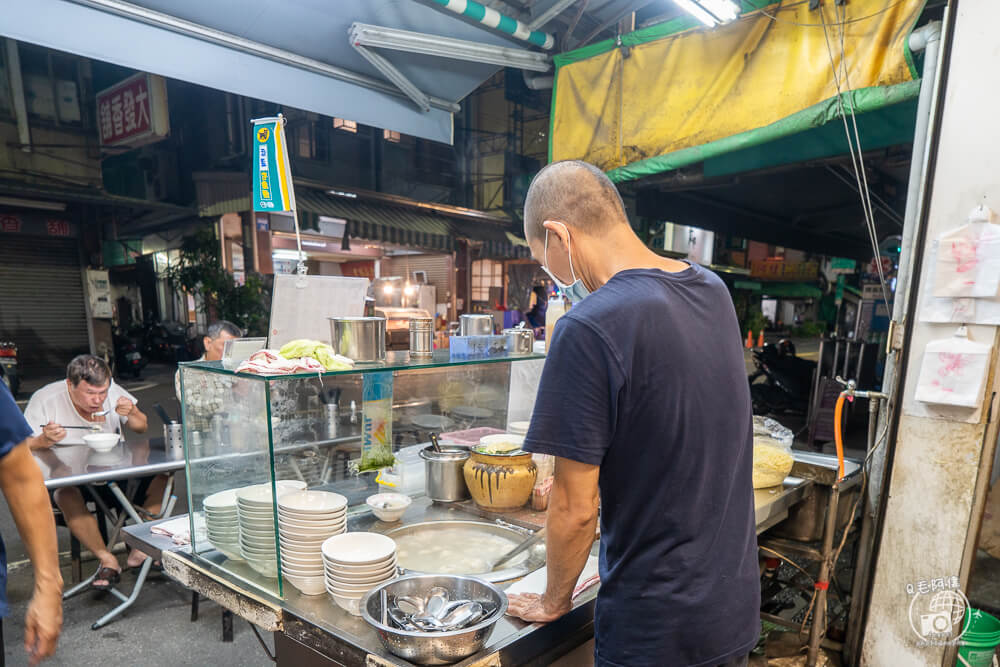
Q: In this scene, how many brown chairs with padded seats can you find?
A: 0